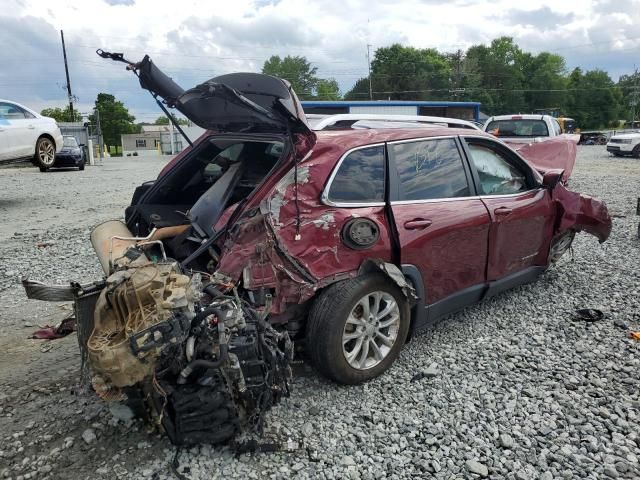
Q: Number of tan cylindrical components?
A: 1